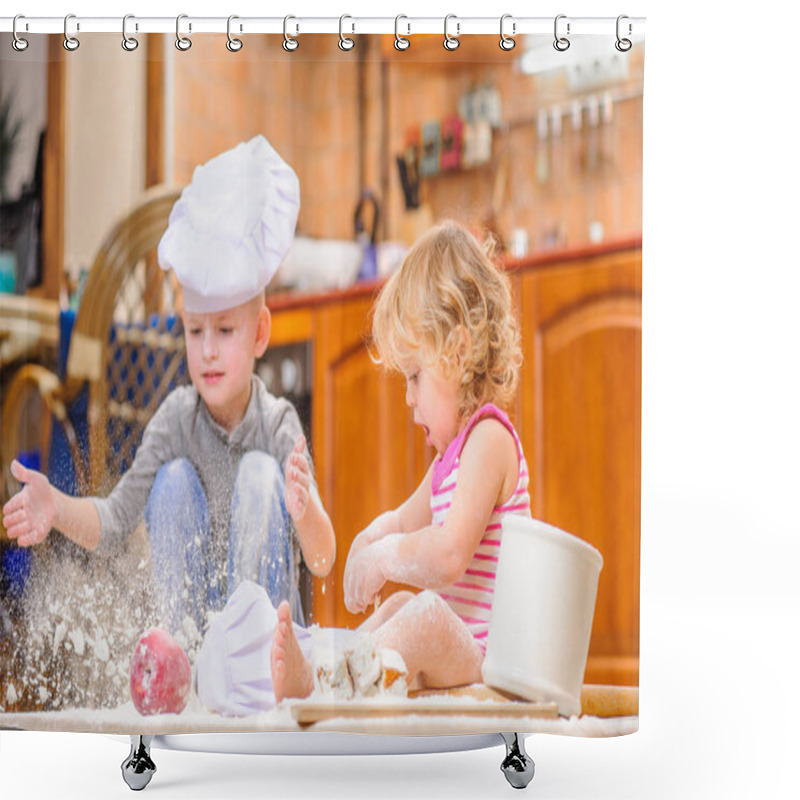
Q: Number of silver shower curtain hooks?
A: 12